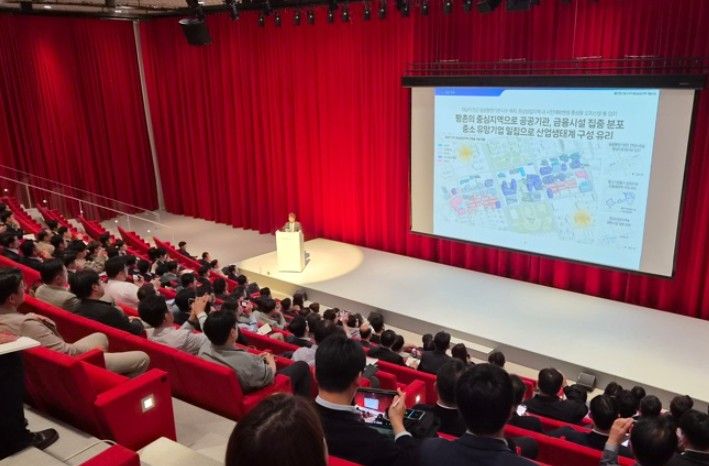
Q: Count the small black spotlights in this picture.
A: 12